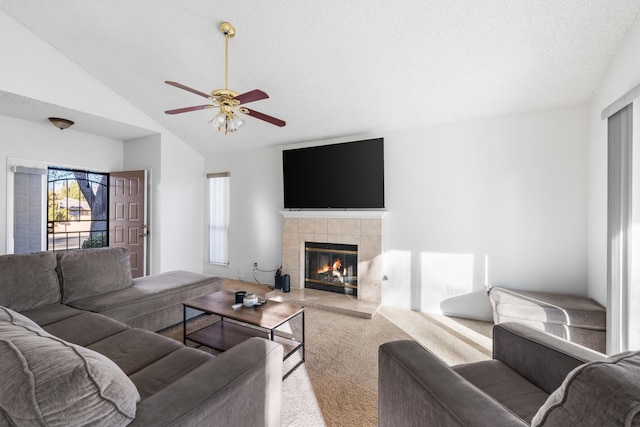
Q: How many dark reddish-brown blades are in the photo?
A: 4